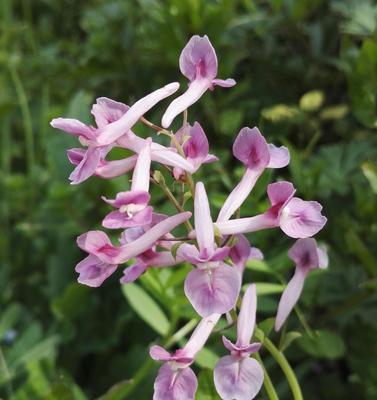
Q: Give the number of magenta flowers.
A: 15